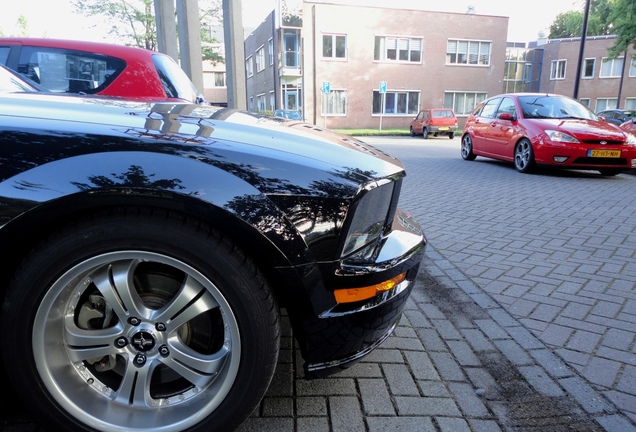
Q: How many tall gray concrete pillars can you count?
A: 3